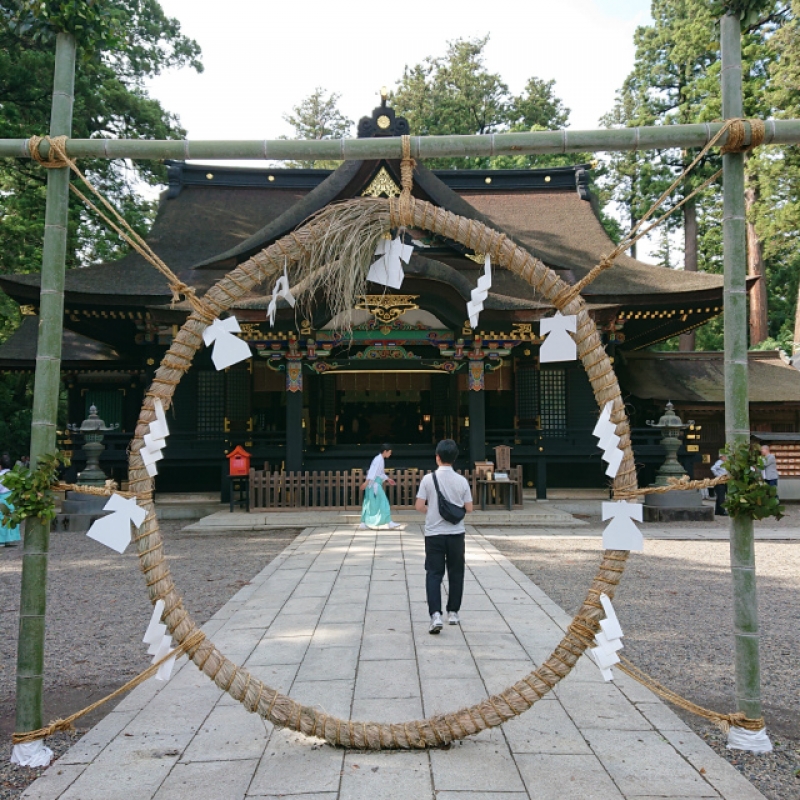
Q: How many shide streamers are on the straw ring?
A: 6